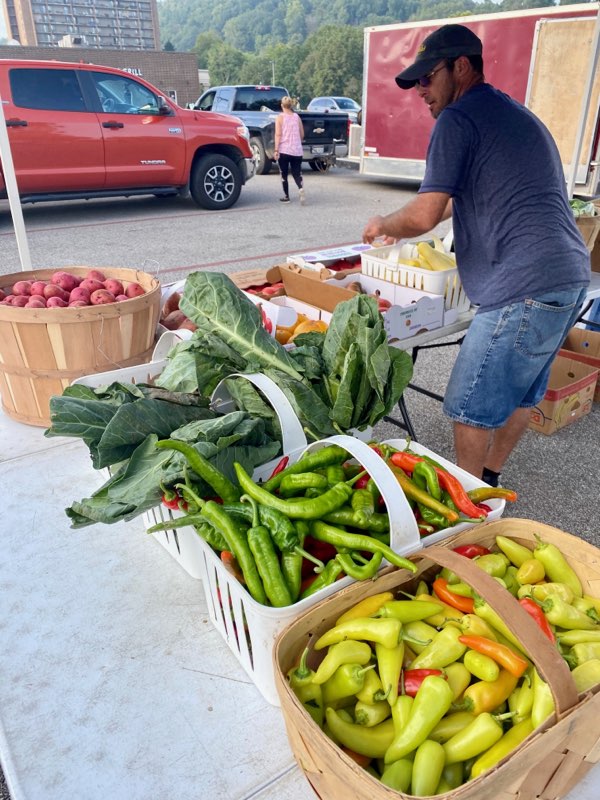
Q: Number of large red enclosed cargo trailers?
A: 1